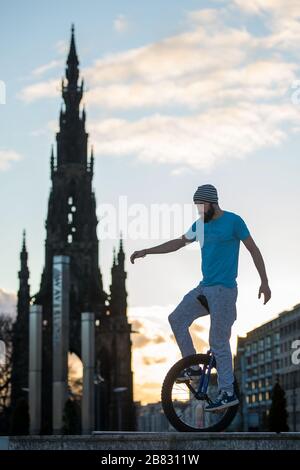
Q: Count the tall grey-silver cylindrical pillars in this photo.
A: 3